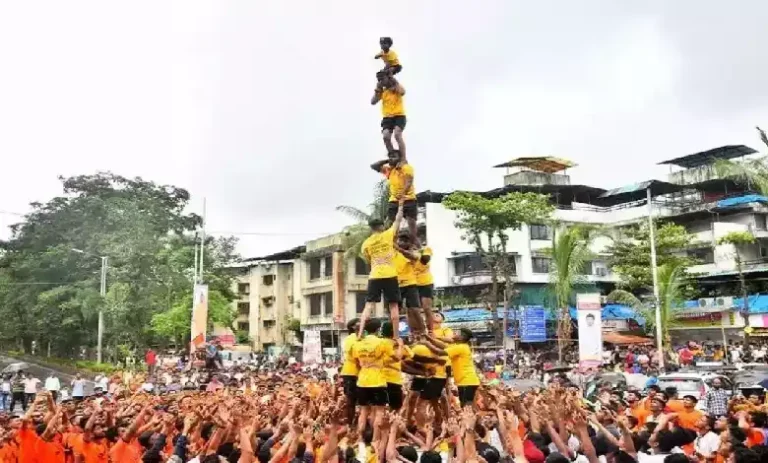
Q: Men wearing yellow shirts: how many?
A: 12